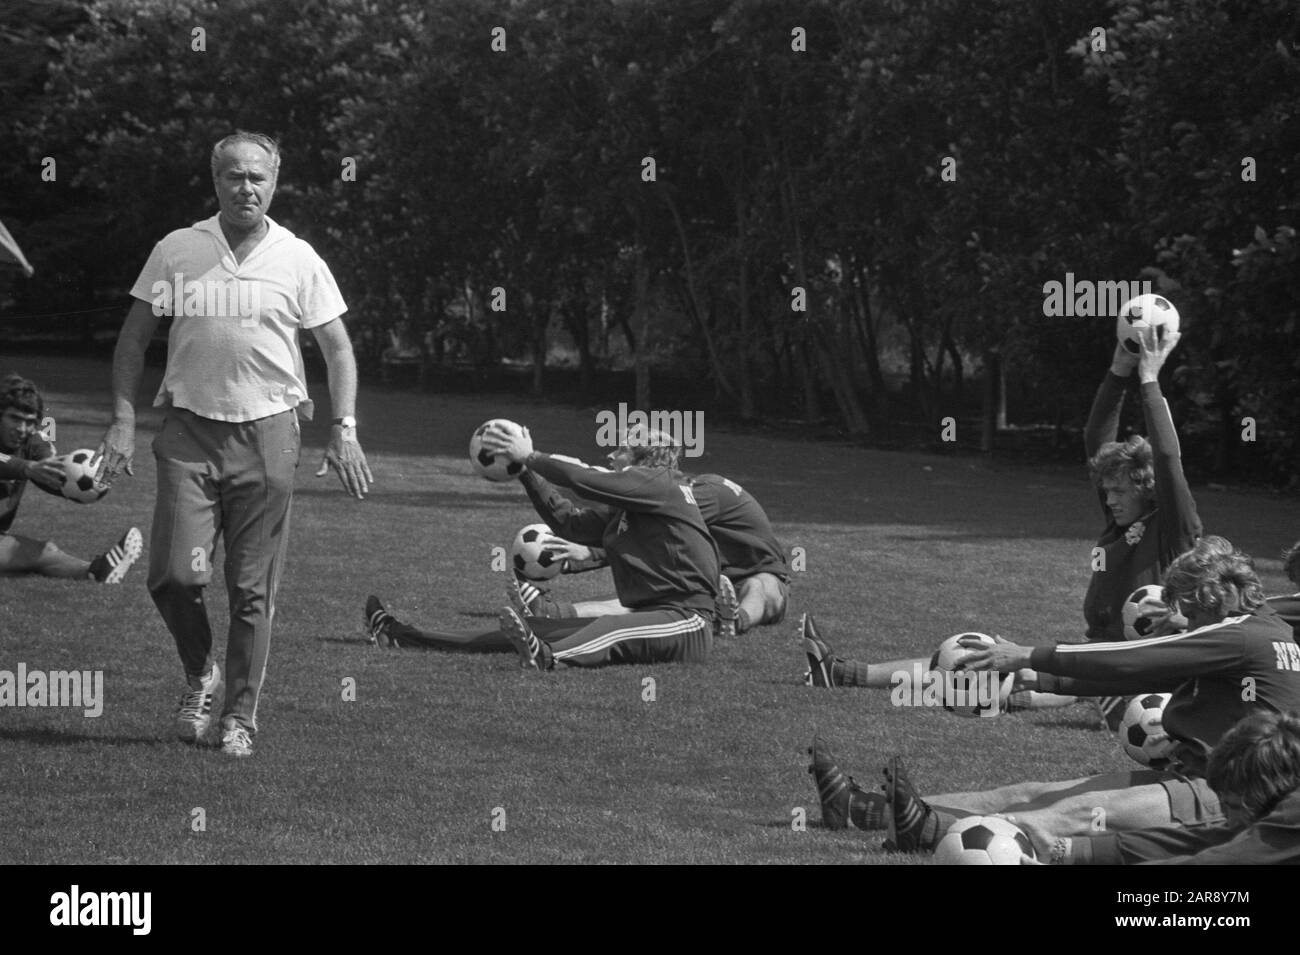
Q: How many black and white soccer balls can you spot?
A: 8